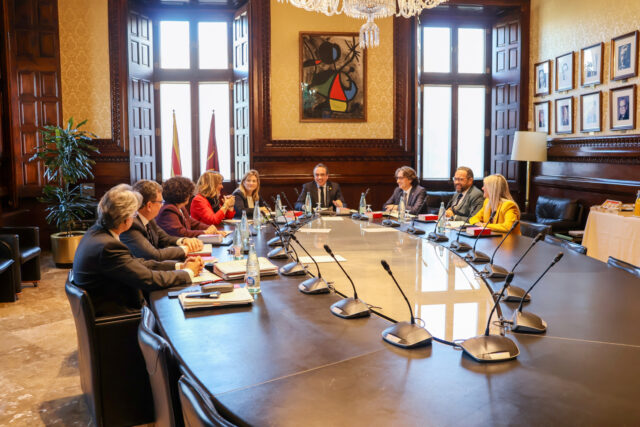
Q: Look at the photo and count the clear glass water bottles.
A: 9